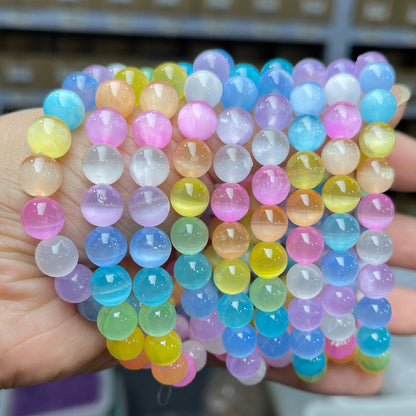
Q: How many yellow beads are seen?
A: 11